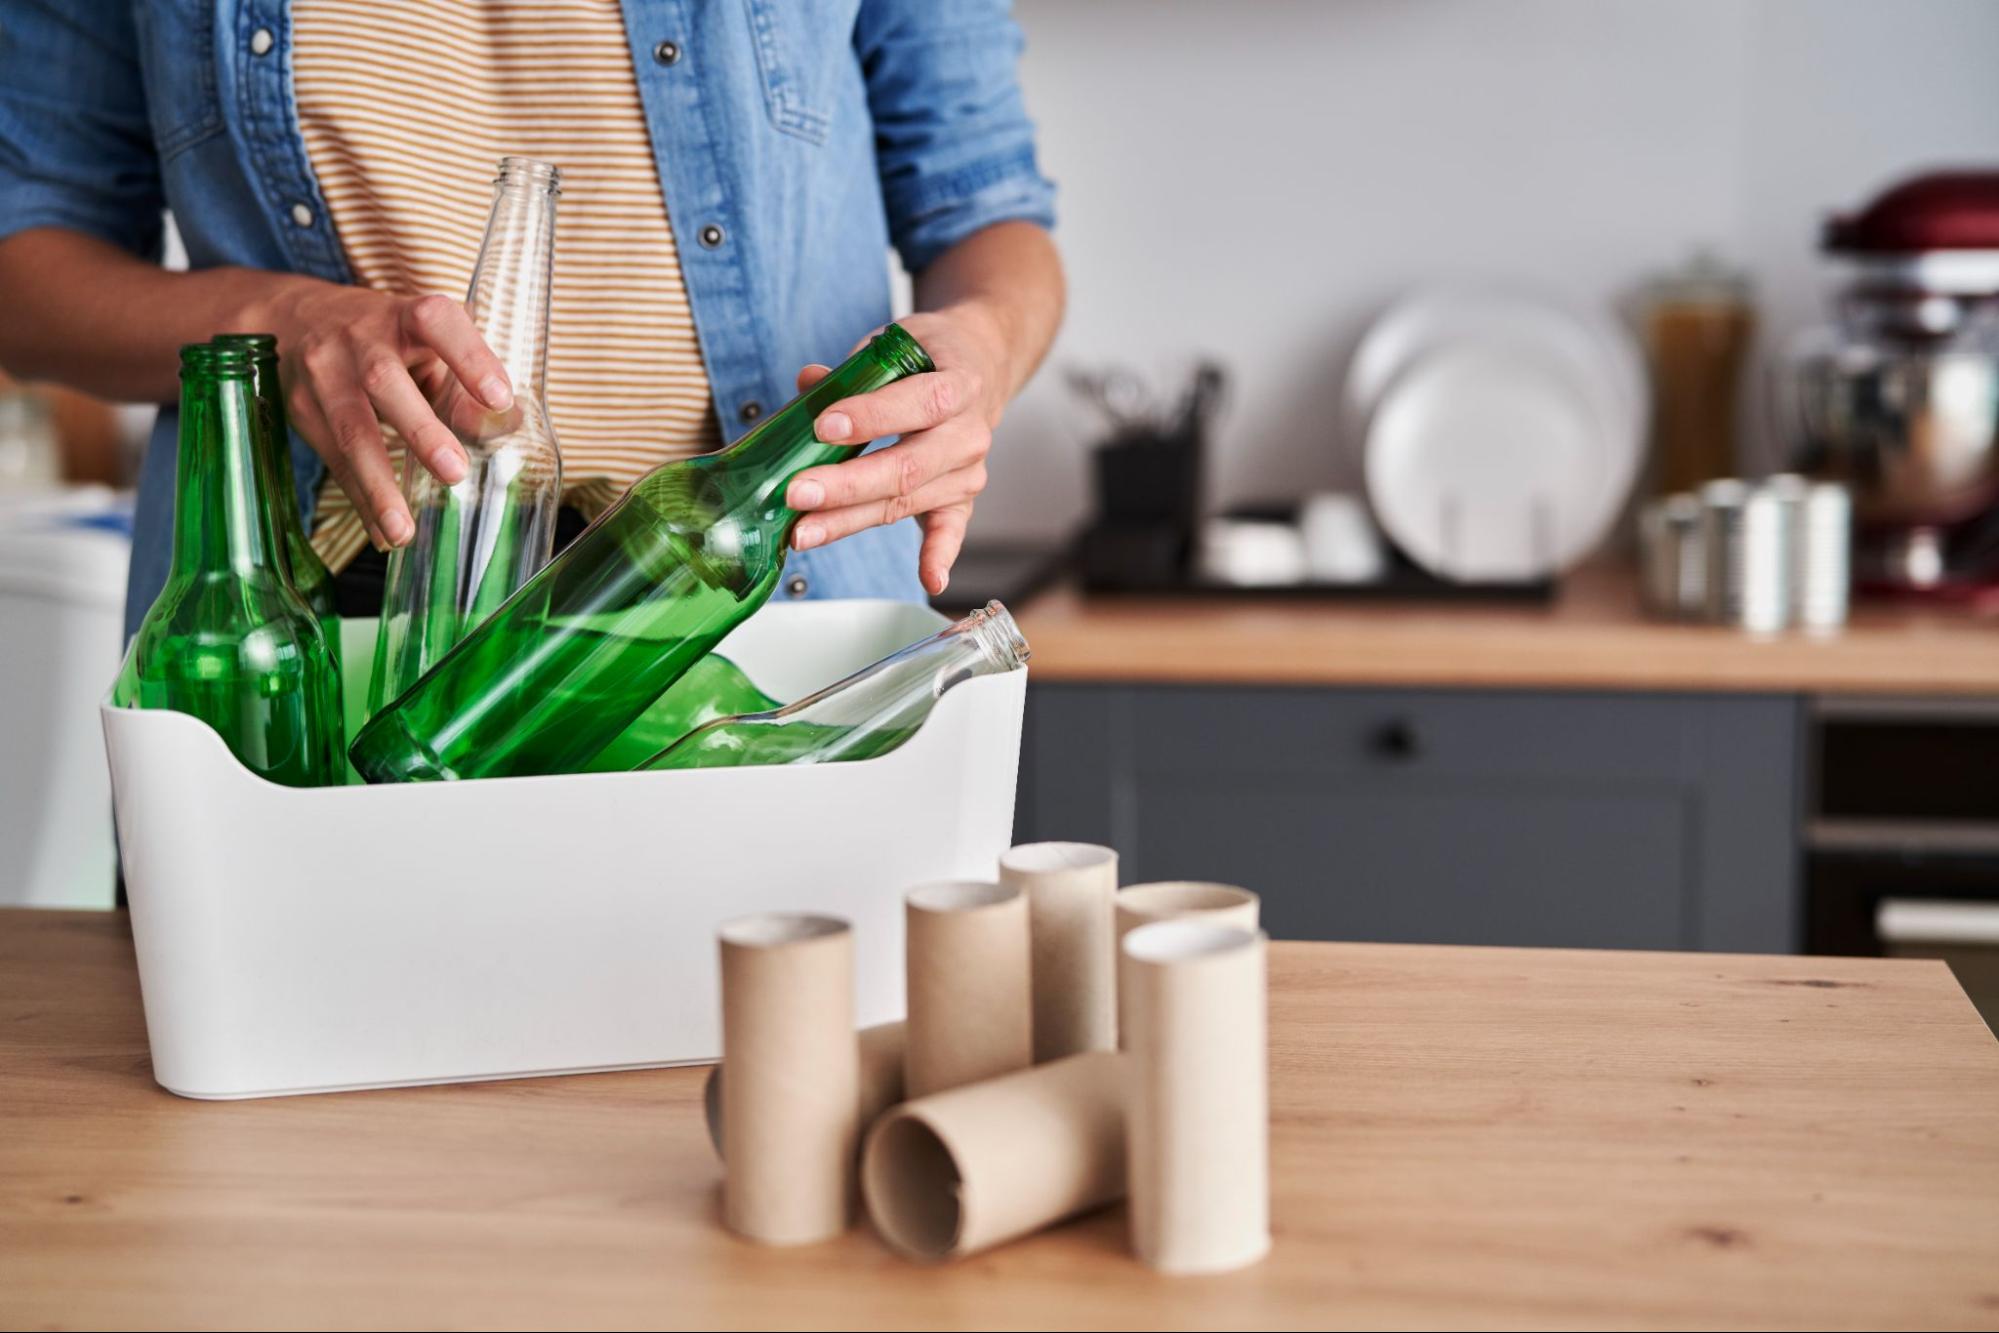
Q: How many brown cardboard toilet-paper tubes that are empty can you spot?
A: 7